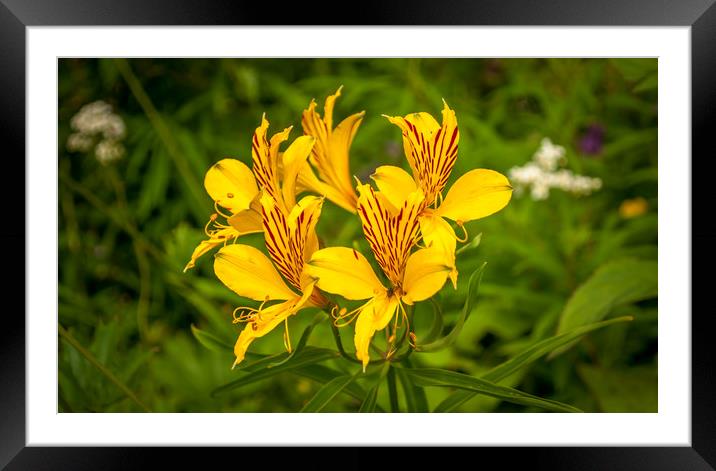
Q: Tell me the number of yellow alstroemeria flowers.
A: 5